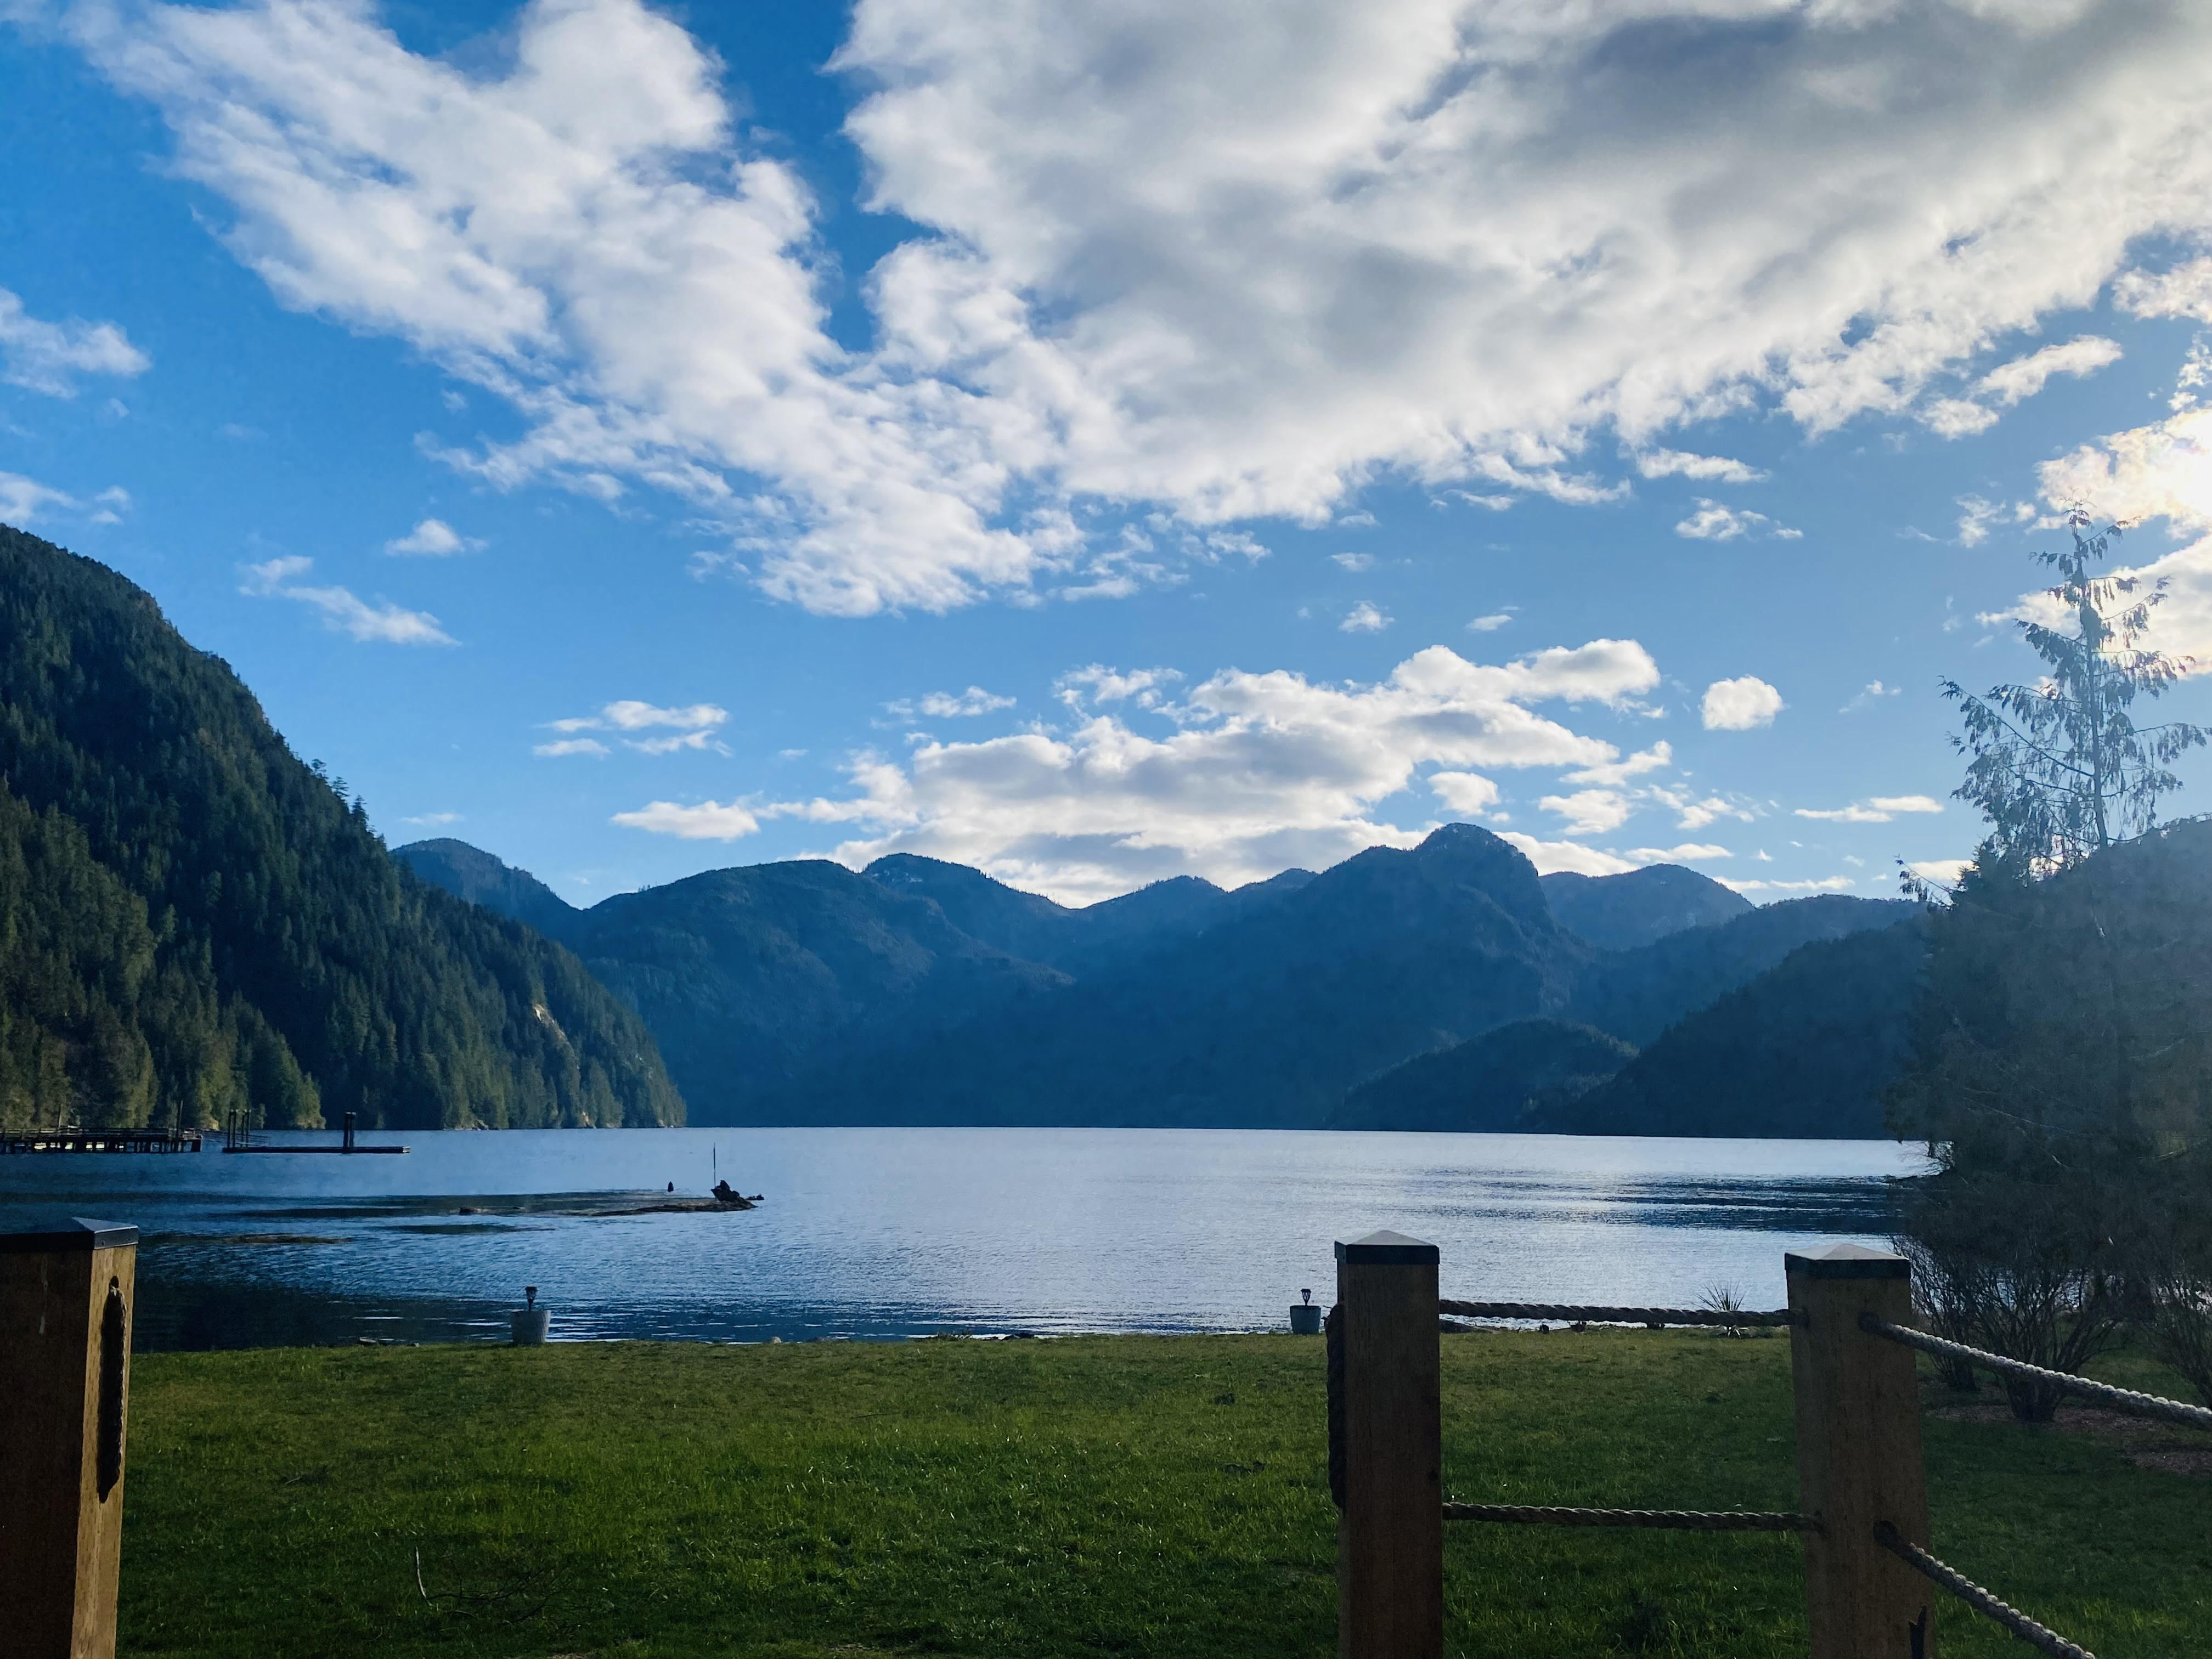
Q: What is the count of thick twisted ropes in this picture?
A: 4